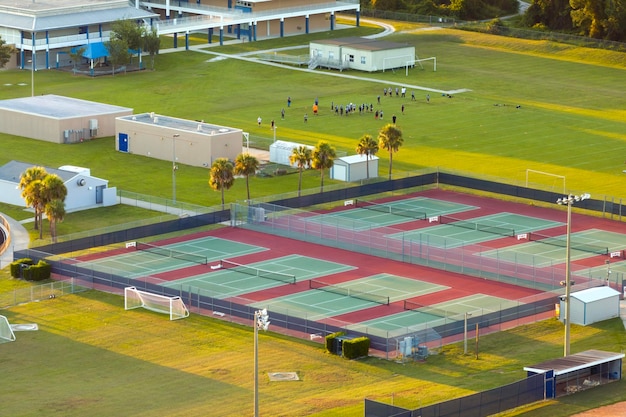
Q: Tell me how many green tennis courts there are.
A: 8